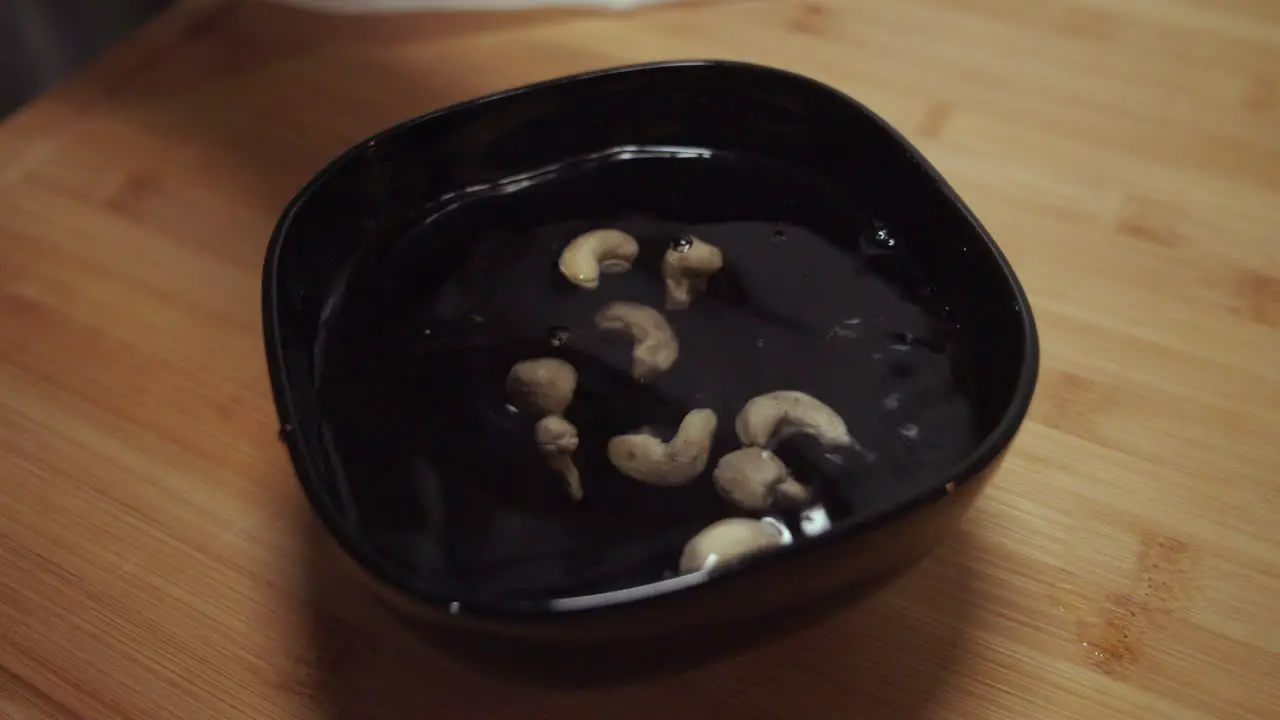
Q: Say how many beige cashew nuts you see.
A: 9